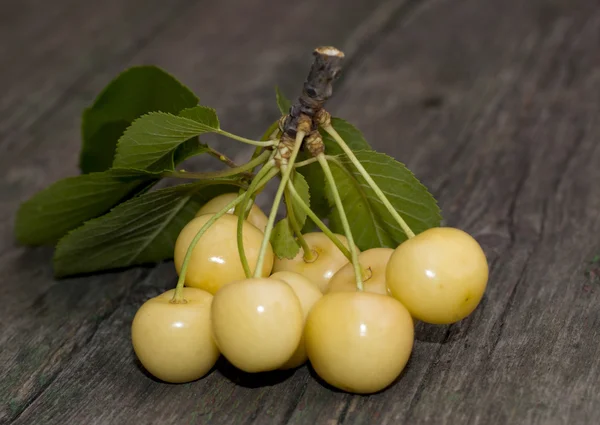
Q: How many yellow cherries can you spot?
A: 9